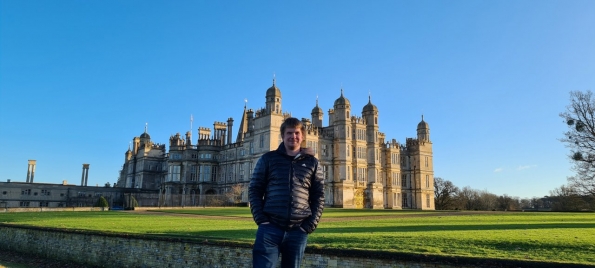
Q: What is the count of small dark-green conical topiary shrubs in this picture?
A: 2